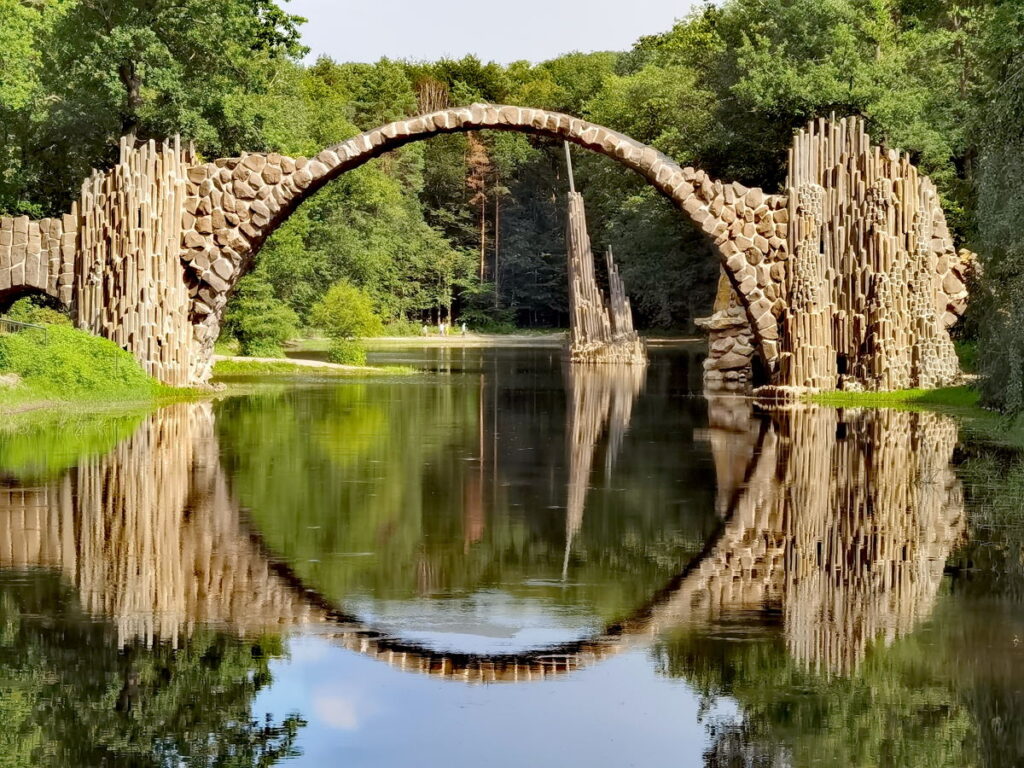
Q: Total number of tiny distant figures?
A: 4